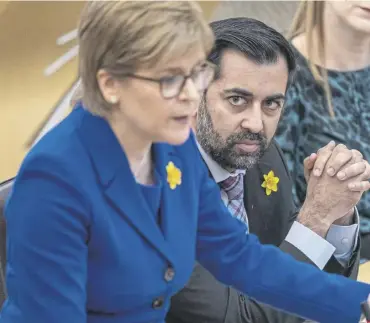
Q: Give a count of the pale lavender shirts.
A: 1